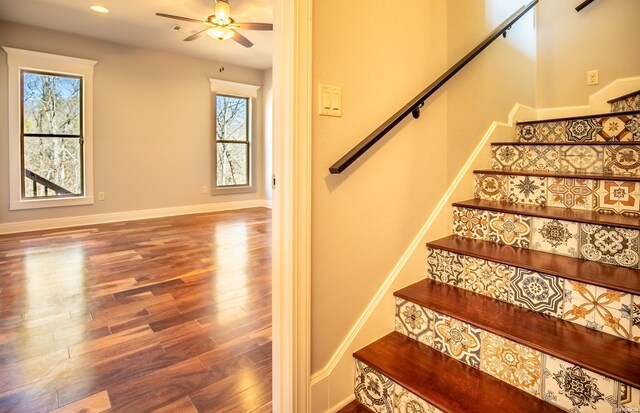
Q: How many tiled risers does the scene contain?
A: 8